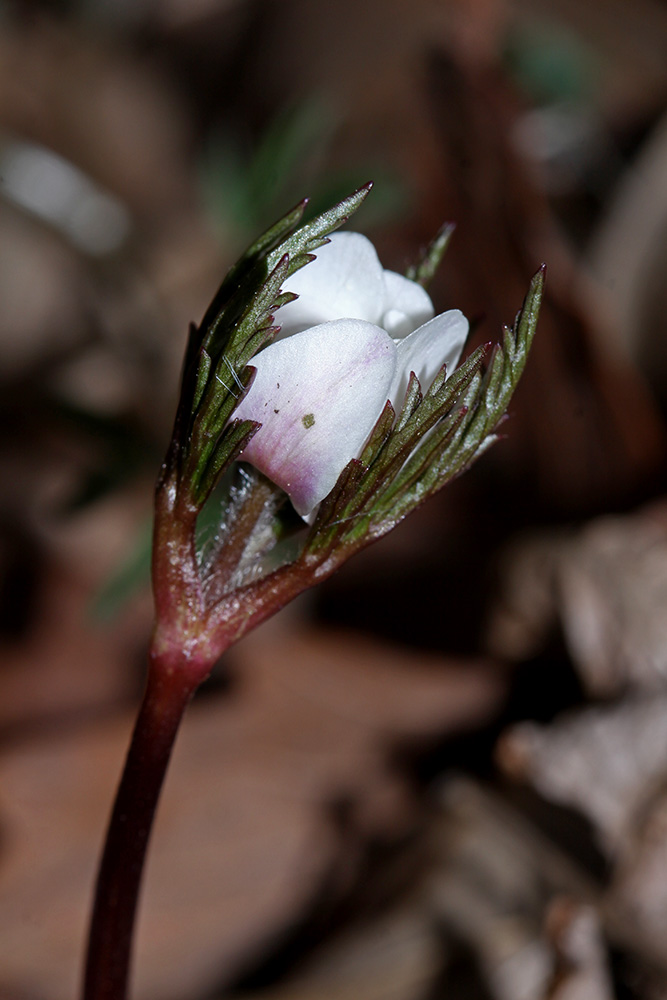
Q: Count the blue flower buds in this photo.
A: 0